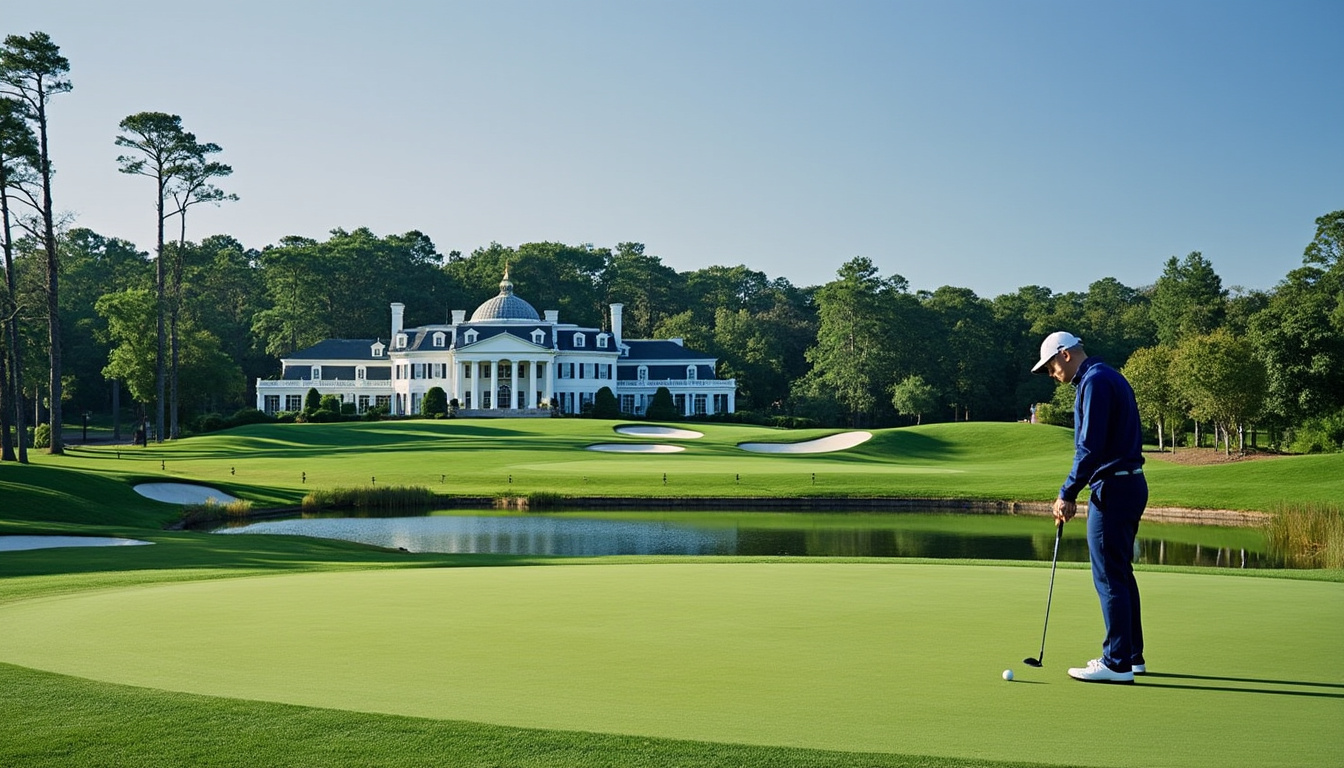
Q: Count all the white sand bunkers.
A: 5